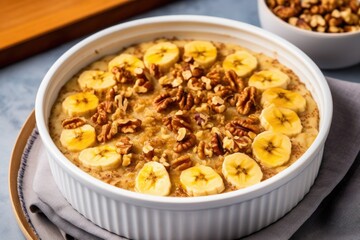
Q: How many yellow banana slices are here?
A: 15